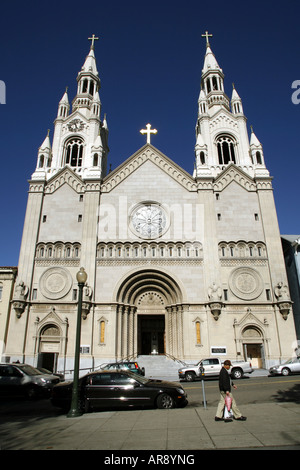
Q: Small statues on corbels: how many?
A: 4